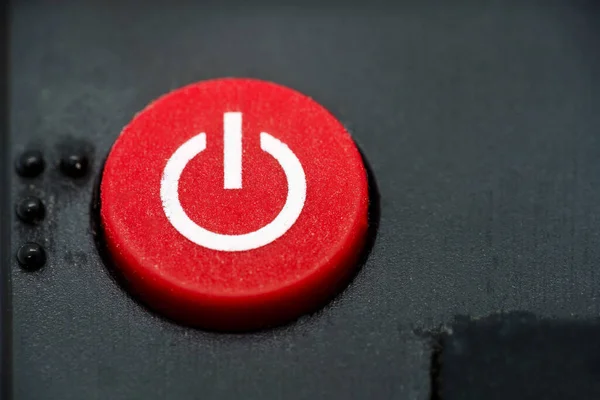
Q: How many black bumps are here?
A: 4